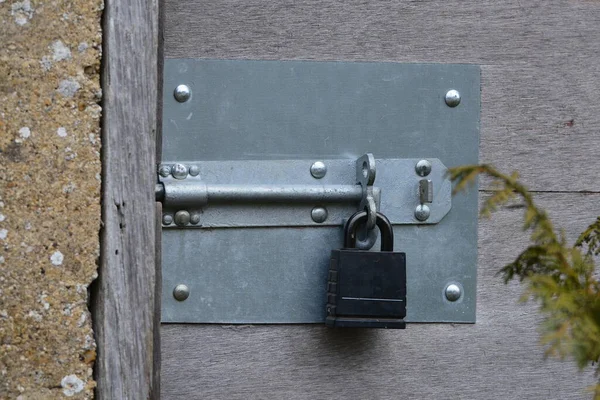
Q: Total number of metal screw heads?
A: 14